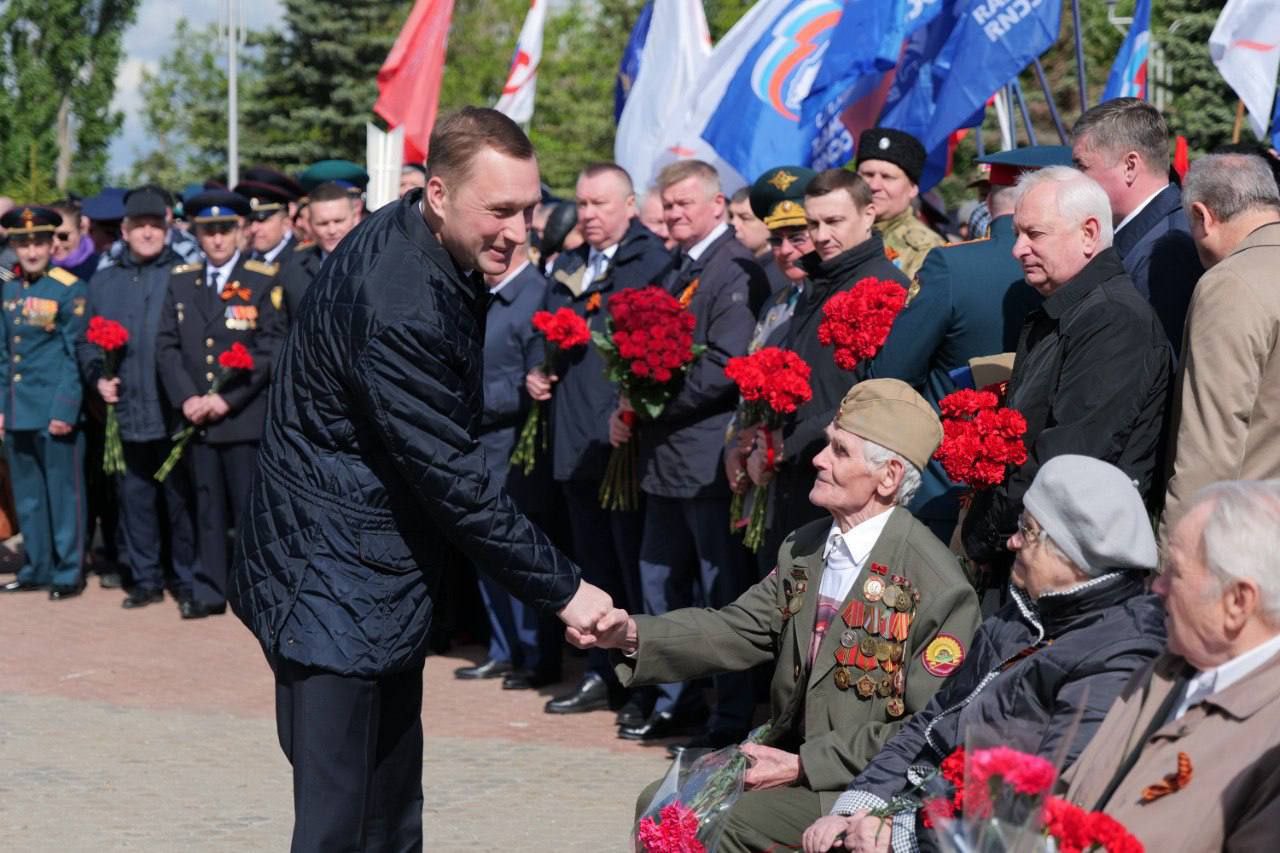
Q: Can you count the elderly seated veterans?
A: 3